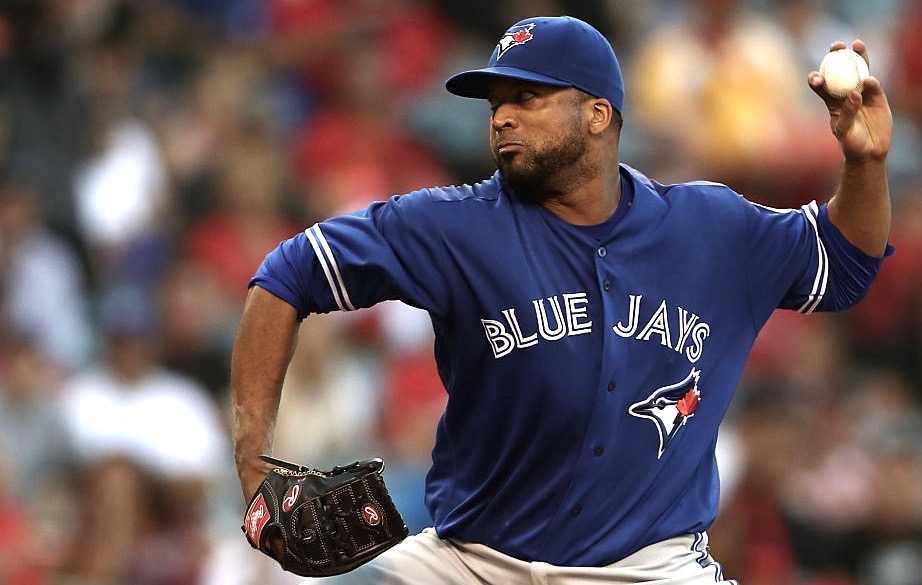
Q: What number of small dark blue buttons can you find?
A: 5